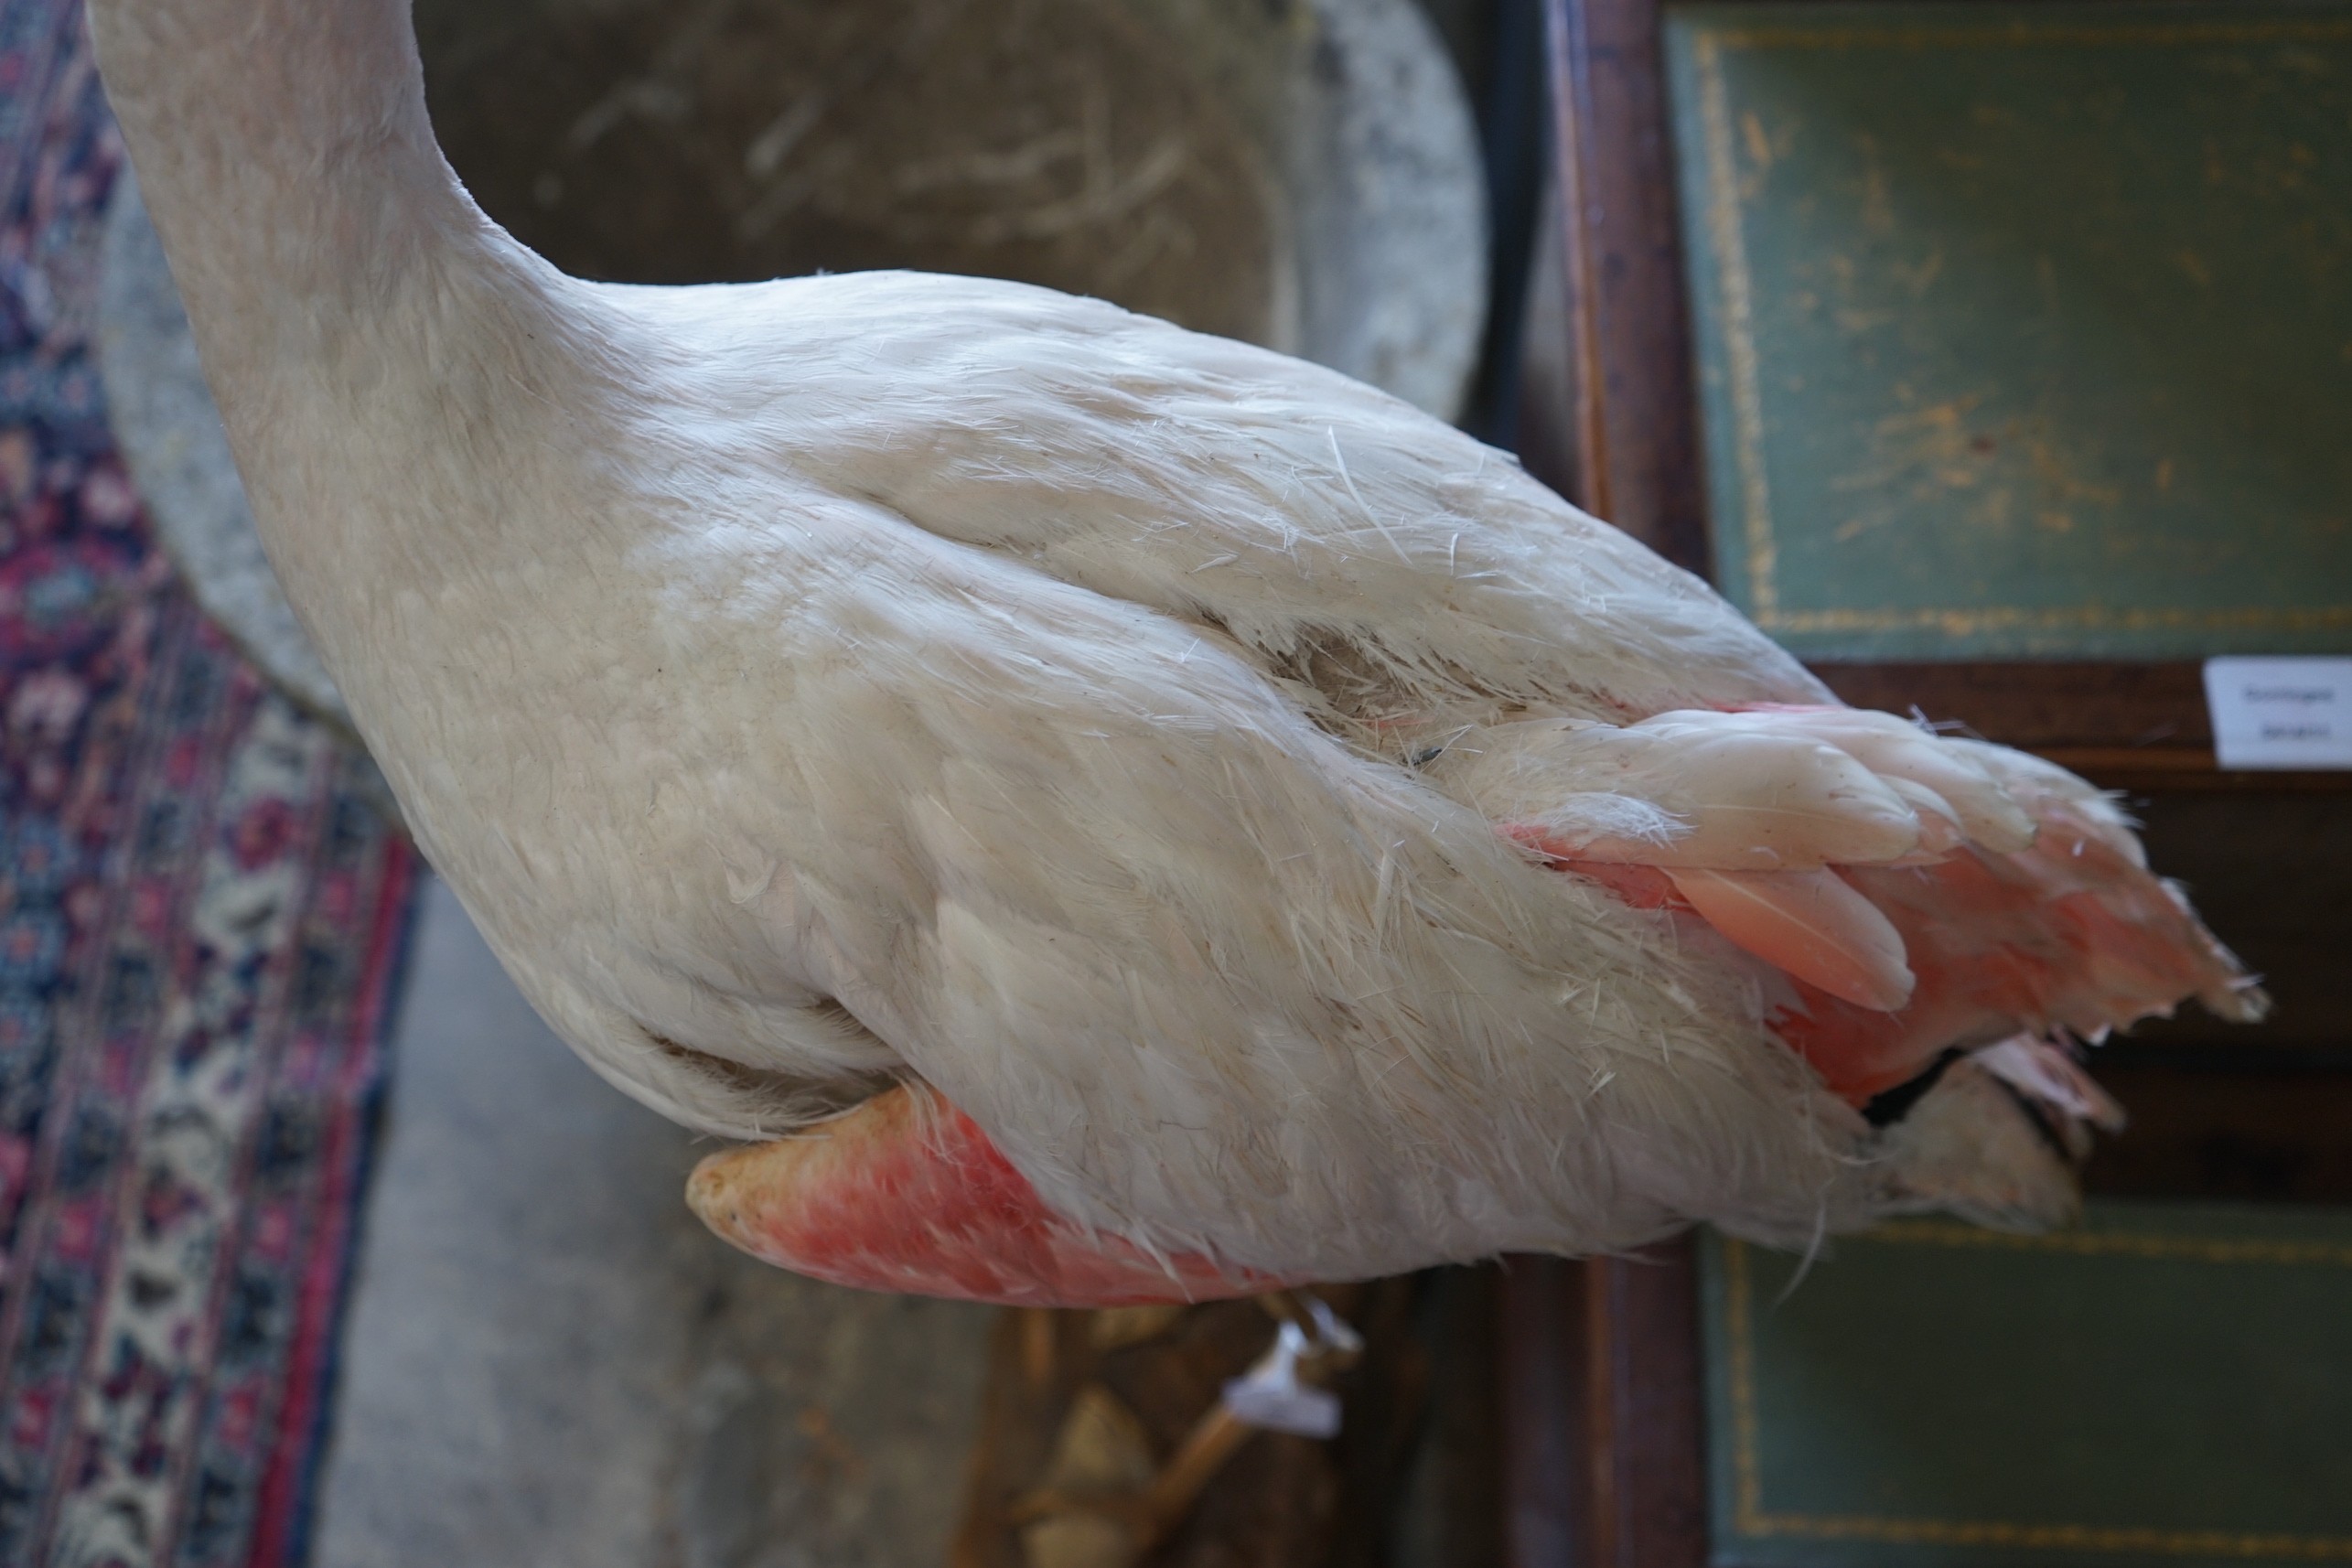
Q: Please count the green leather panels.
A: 2